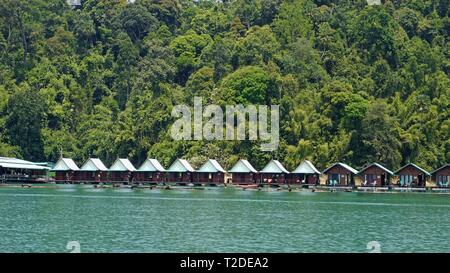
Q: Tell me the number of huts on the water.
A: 13